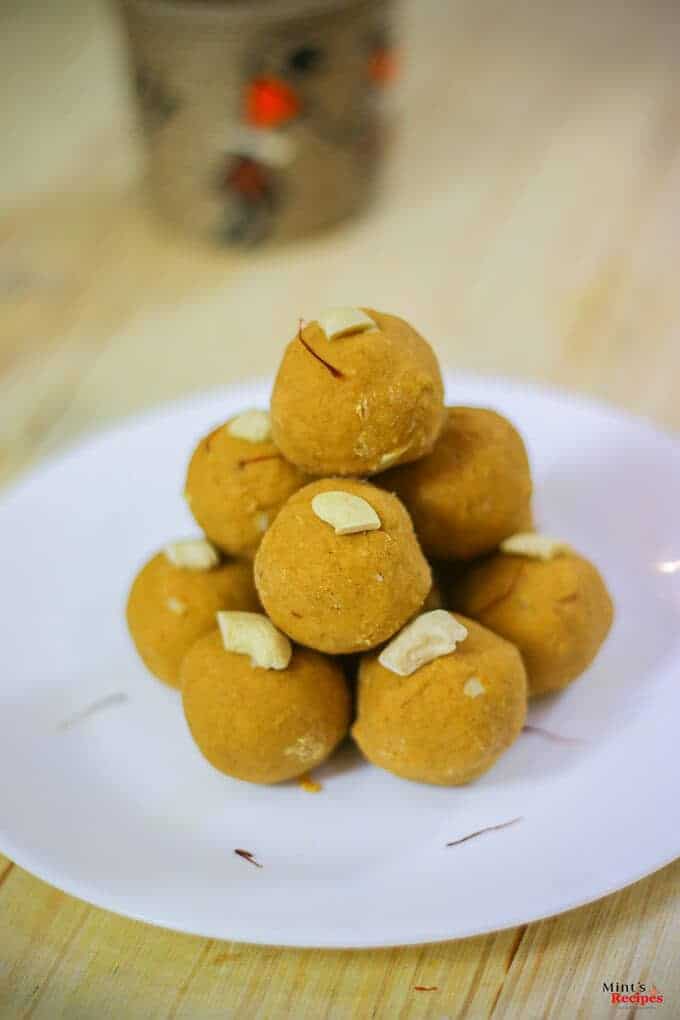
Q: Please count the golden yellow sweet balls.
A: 8